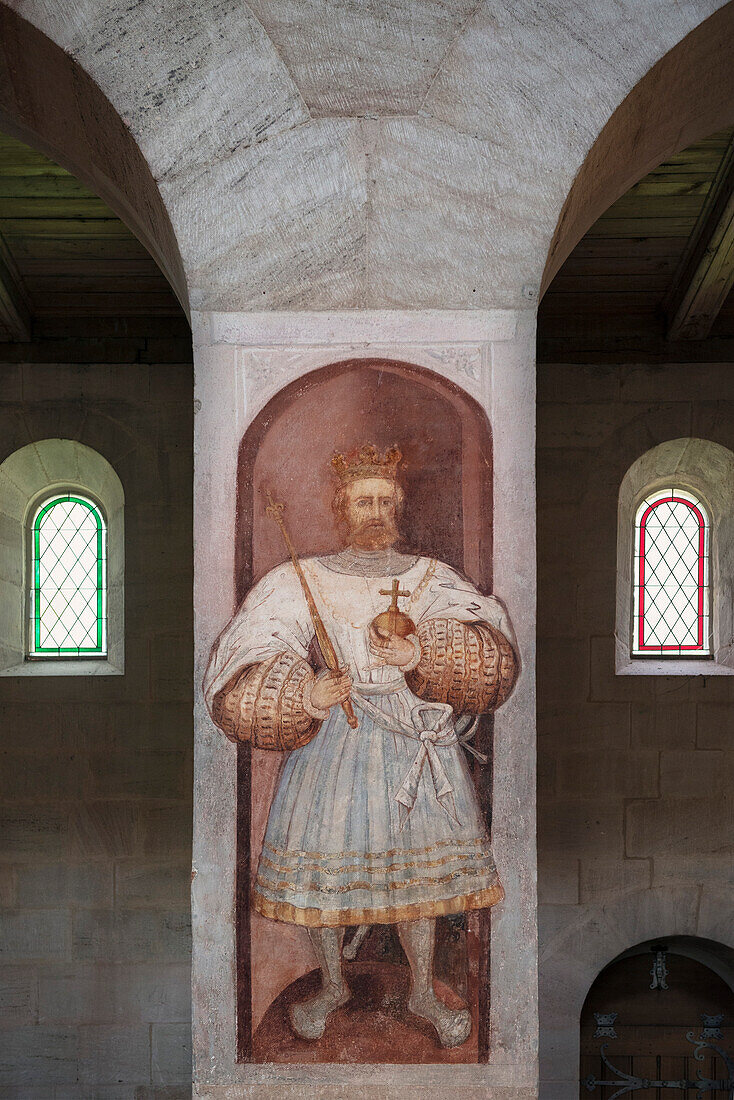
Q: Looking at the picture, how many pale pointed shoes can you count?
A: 2